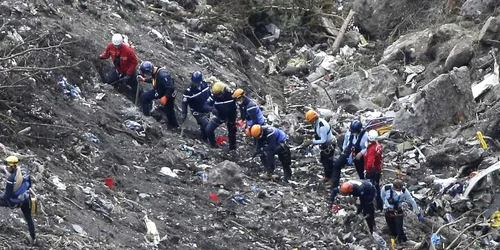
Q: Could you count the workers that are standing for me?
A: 12